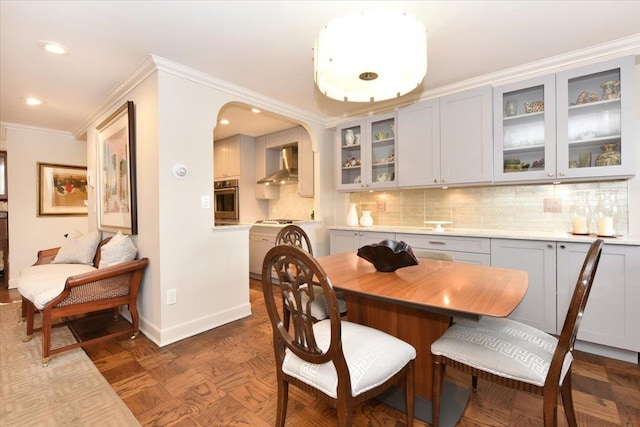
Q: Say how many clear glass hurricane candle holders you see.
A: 2